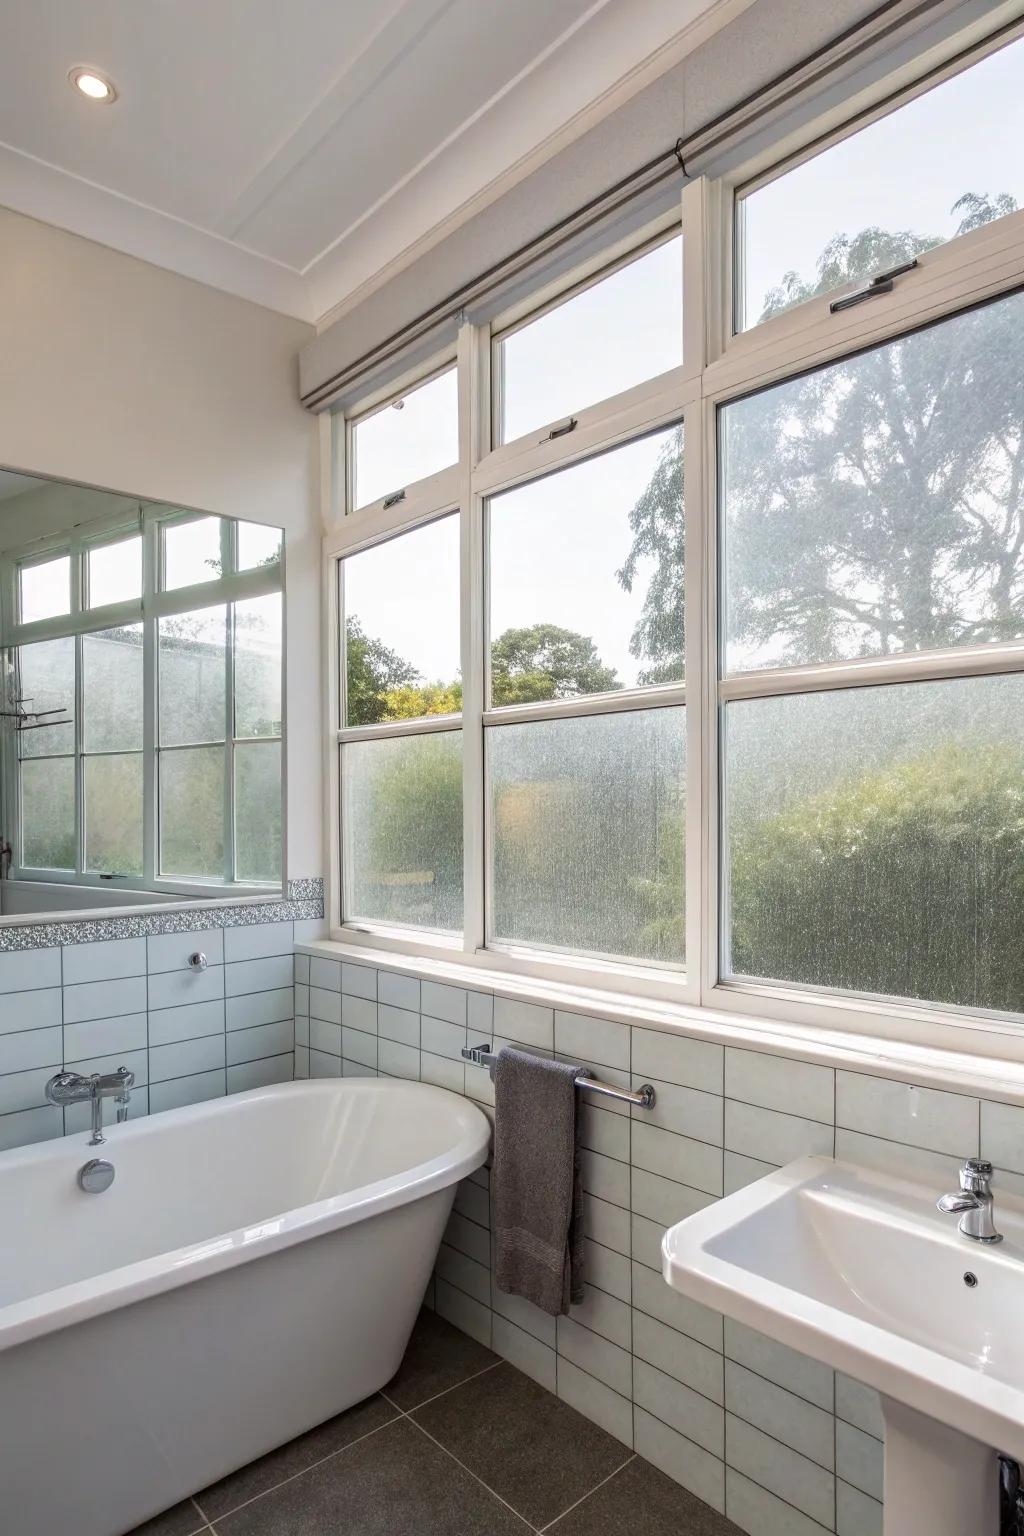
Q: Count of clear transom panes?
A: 3